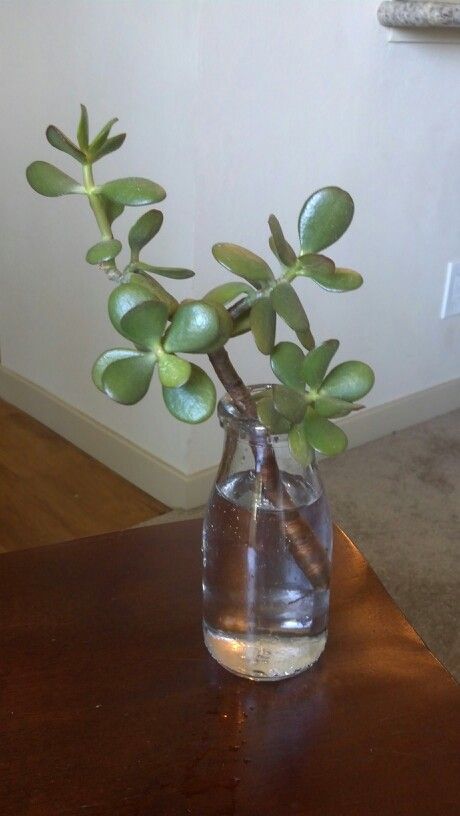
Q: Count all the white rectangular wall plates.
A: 1